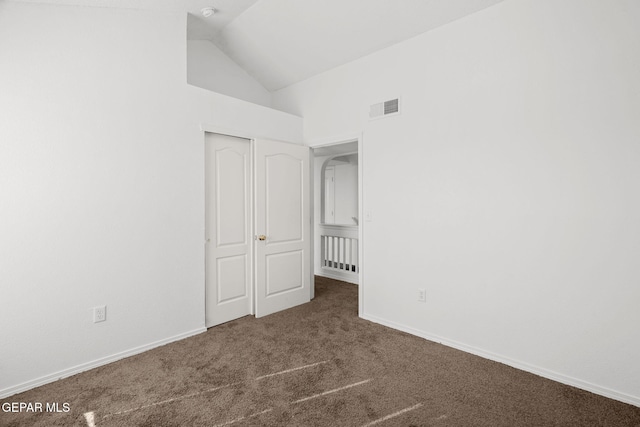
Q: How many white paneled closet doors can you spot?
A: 2